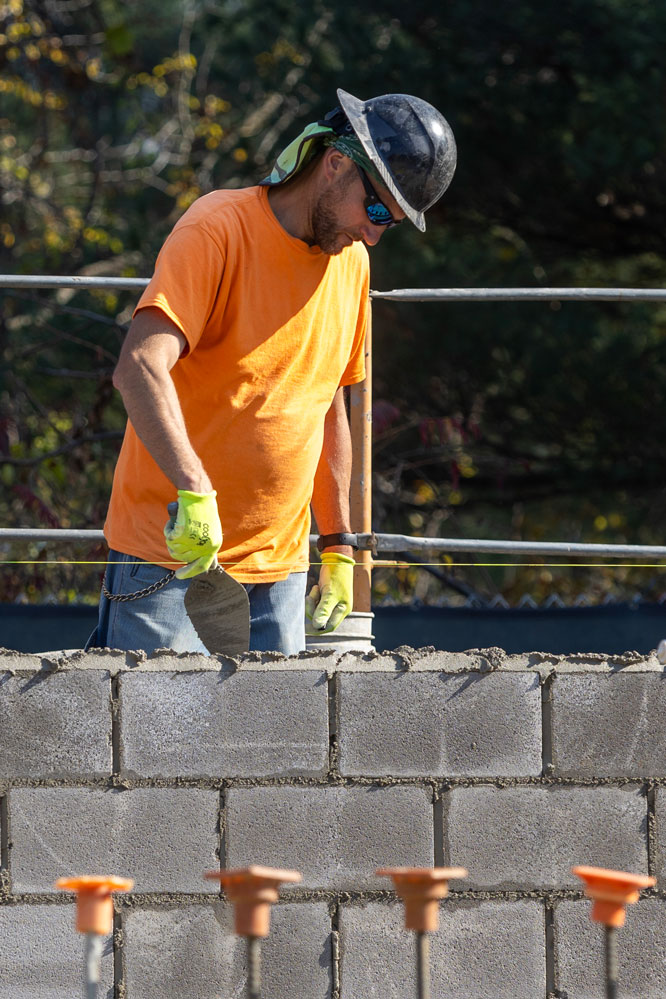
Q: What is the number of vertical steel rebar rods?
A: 4